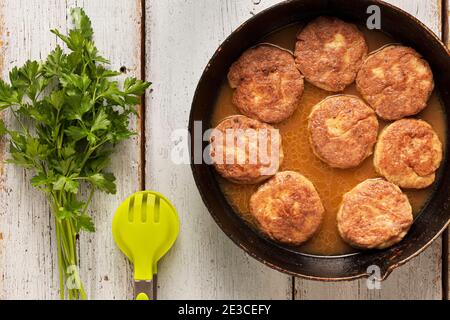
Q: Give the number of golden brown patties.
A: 8